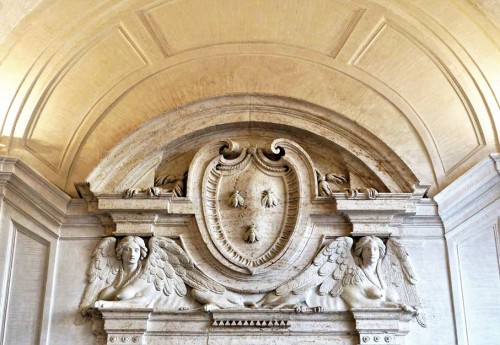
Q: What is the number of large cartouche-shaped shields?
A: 1